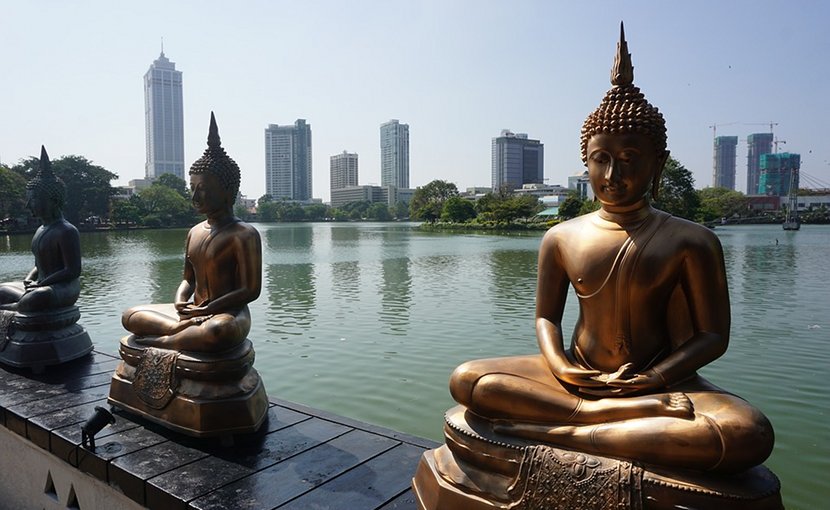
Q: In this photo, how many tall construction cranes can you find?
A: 3